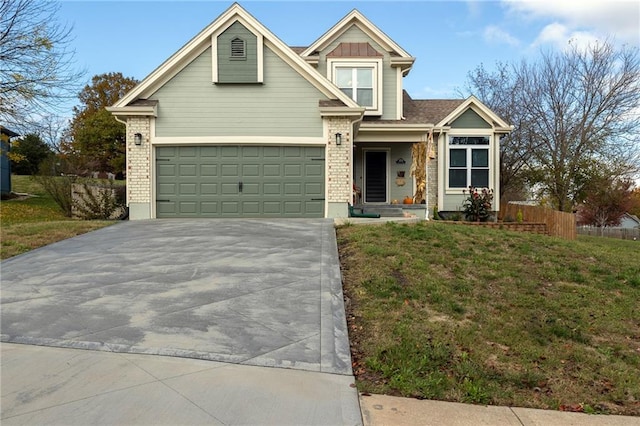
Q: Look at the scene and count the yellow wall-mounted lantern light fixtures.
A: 0